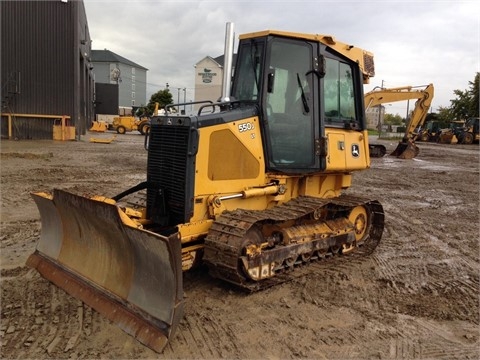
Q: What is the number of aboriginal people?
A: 0